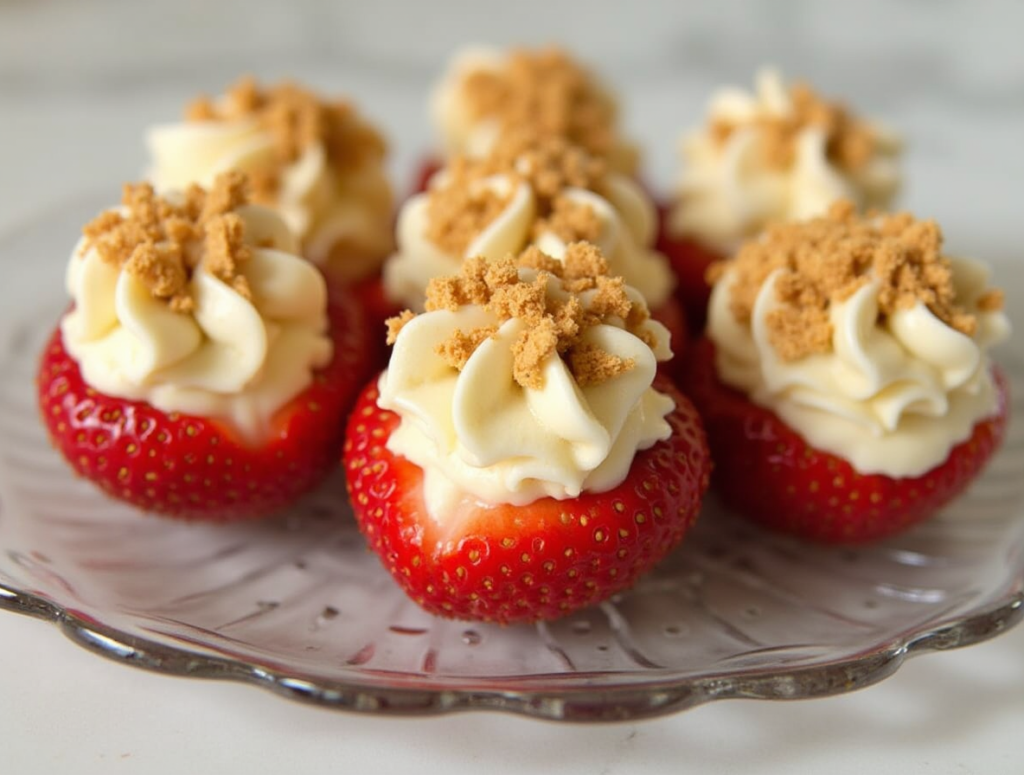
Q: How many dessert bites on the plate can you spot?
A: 7